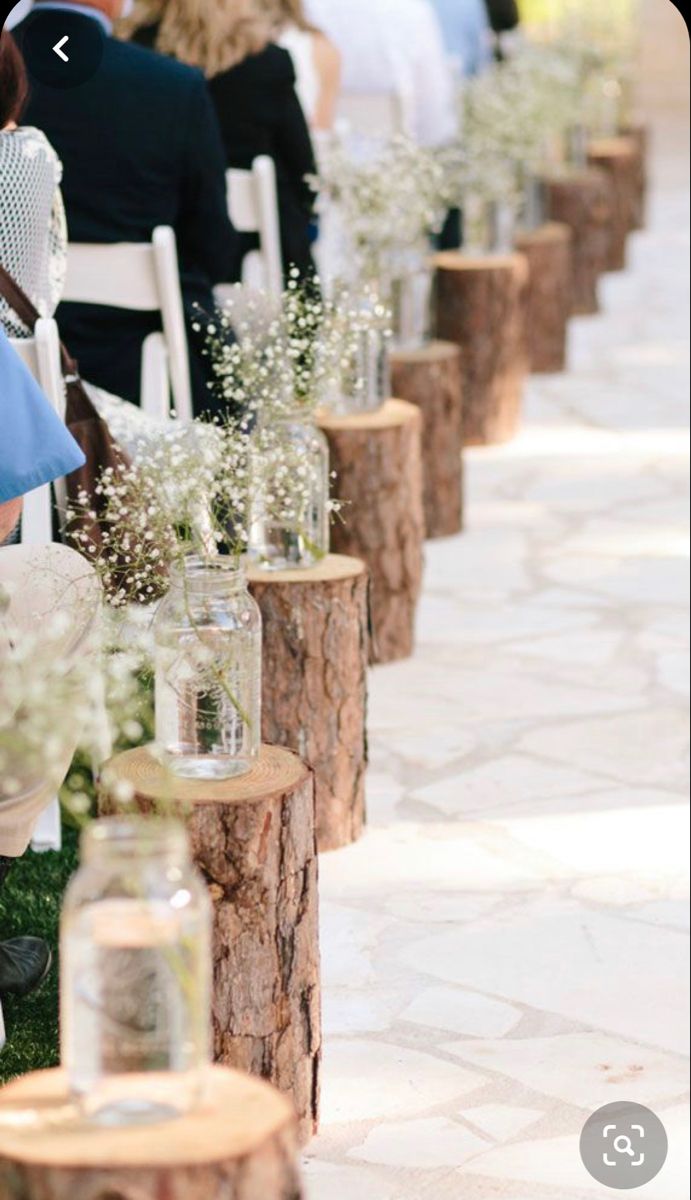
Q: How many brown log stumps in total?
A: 10